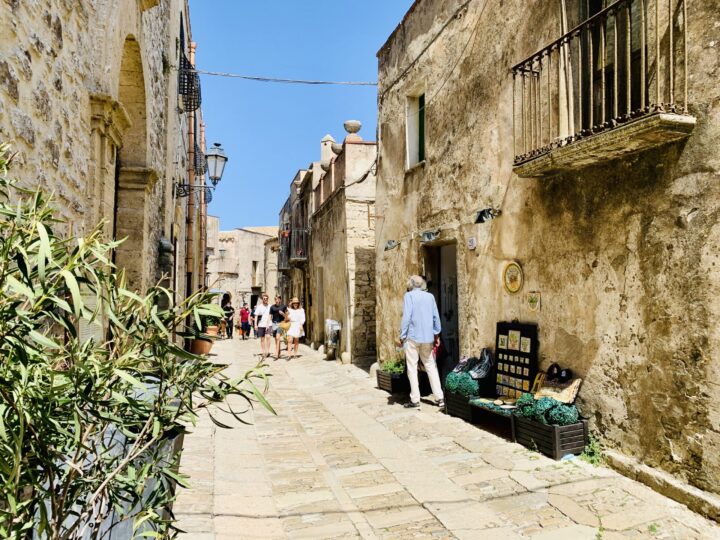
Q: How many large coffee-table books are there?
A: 0